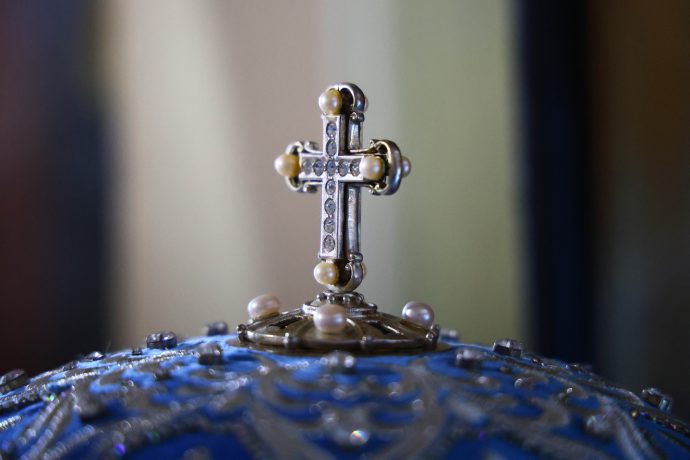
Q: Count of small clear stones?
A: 11